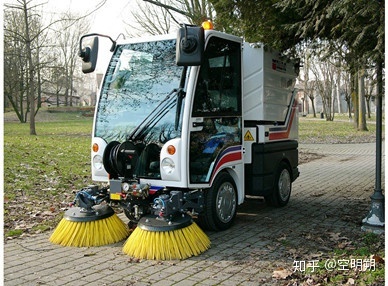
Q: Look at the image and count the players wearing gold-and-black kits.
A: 0